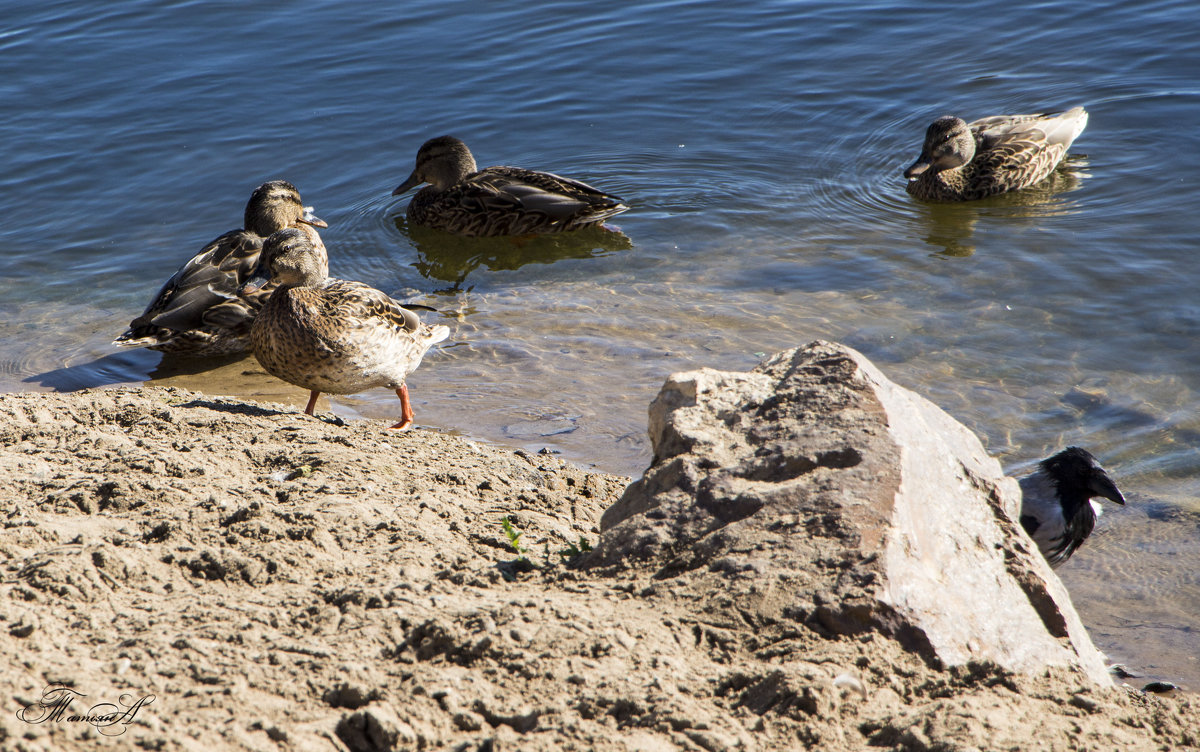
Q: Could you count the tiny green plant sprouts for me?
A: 2